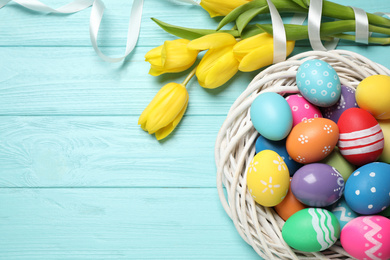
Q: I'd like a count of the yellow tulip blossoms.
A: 5